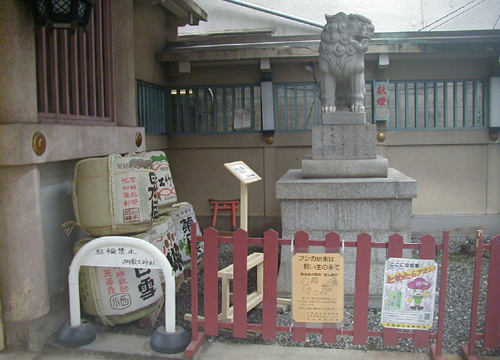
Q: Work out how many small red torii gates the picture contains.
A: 1